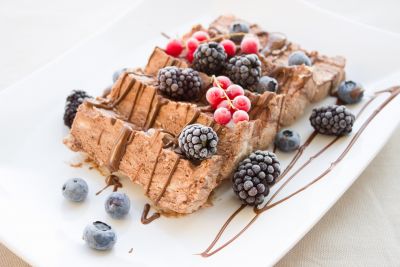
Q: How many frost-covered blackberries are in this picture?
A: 7